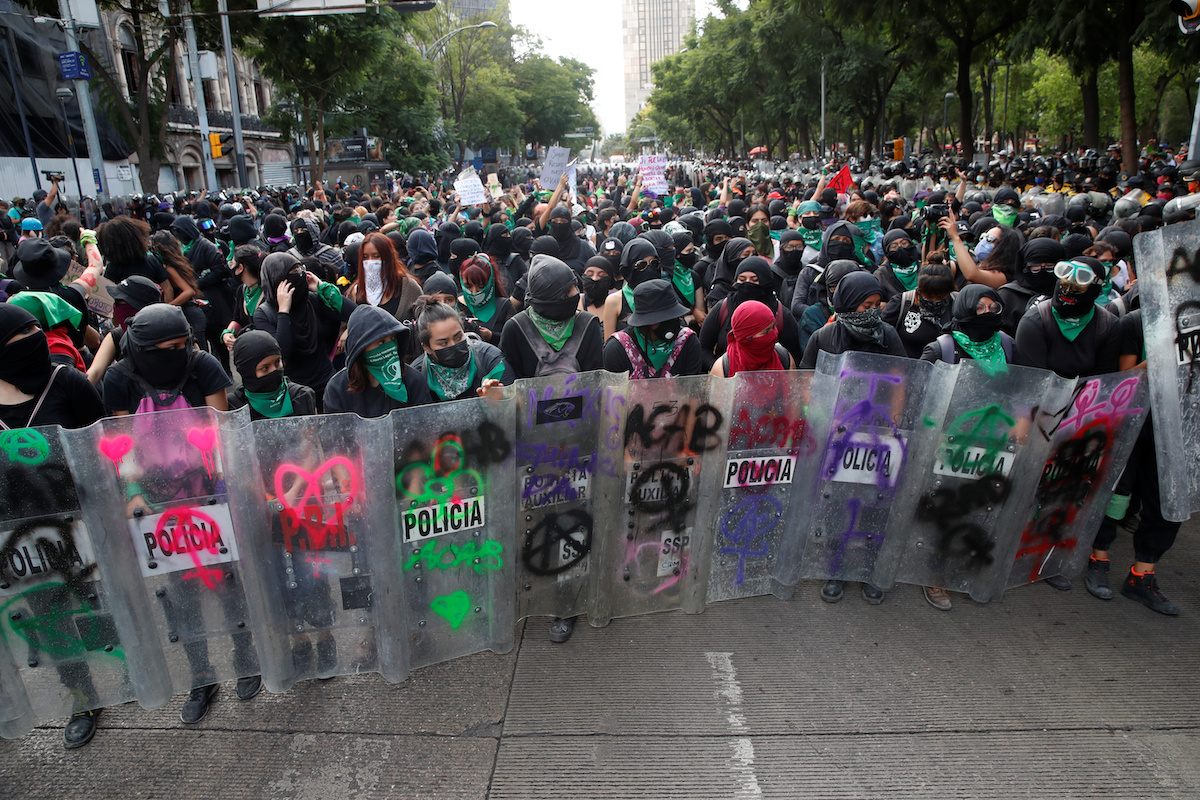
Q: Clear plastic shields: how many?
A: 11